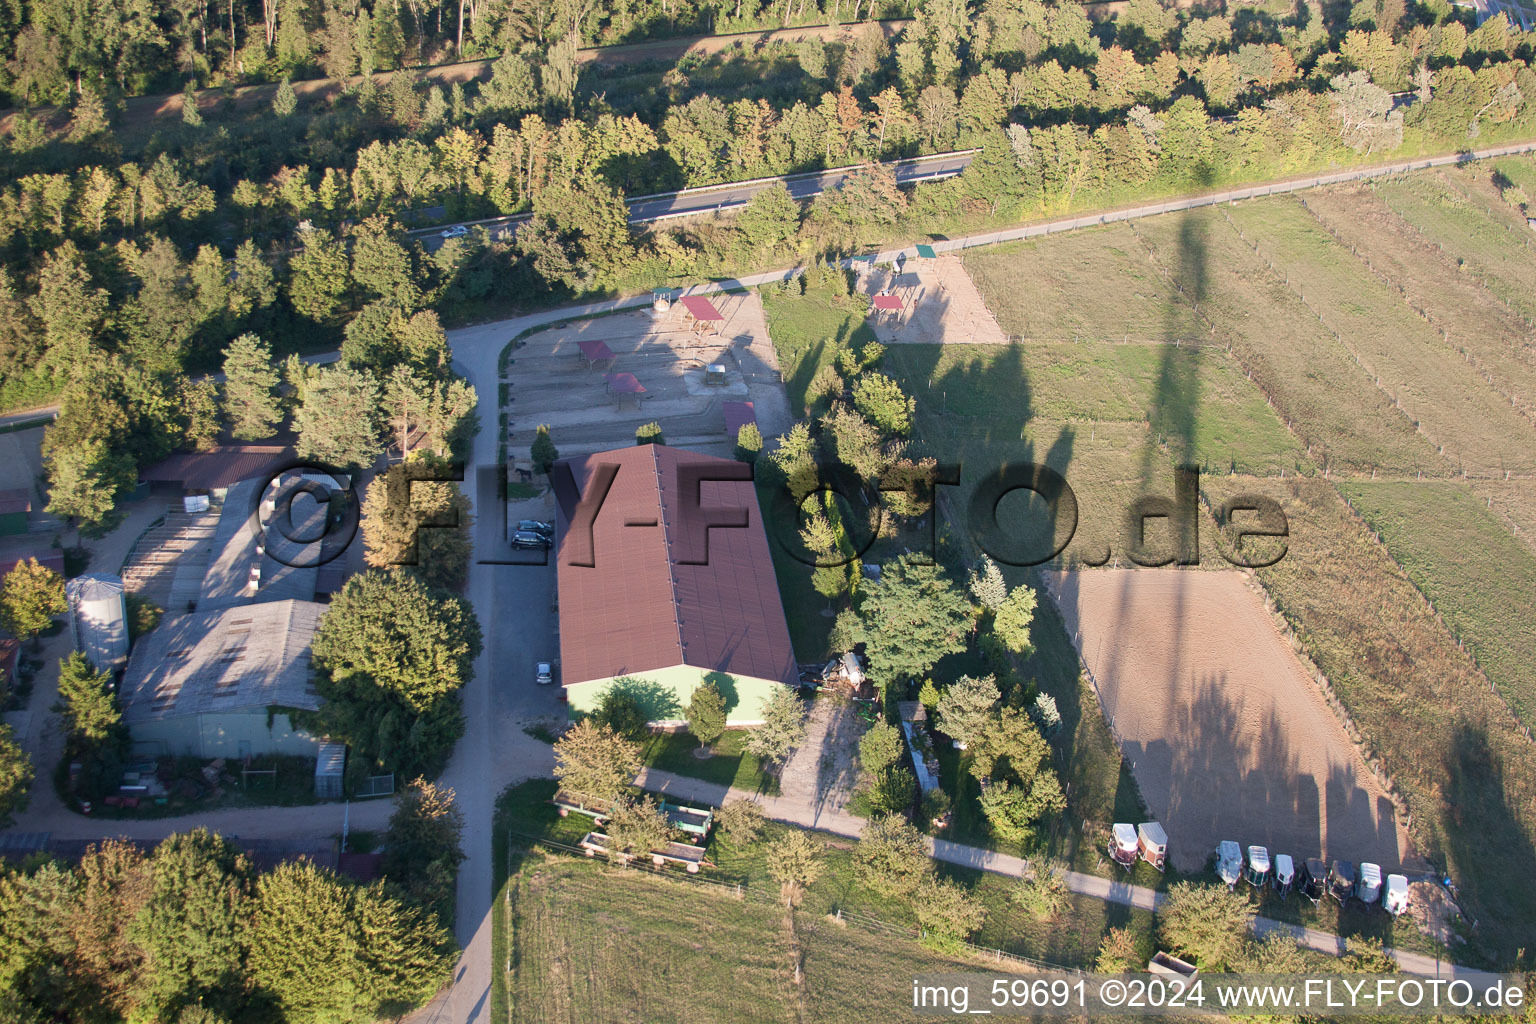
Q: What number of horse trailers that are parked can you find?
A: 9